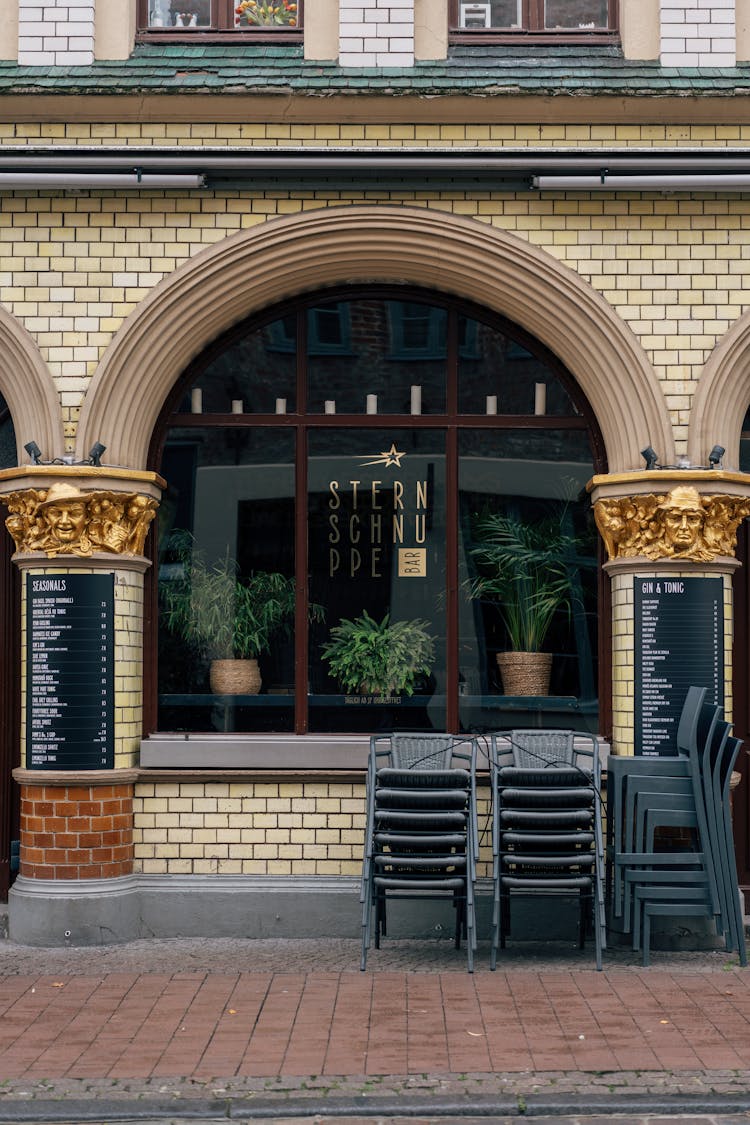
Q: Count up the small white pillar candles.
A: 8